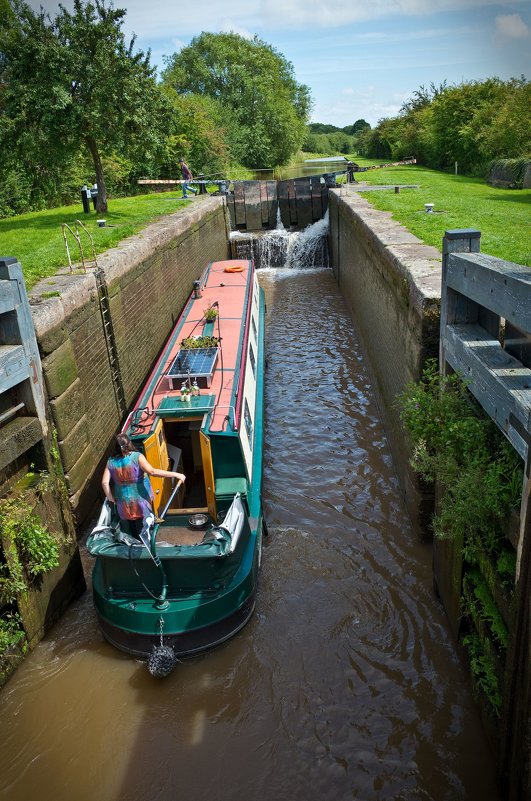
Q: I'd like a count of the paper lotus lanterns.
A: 0